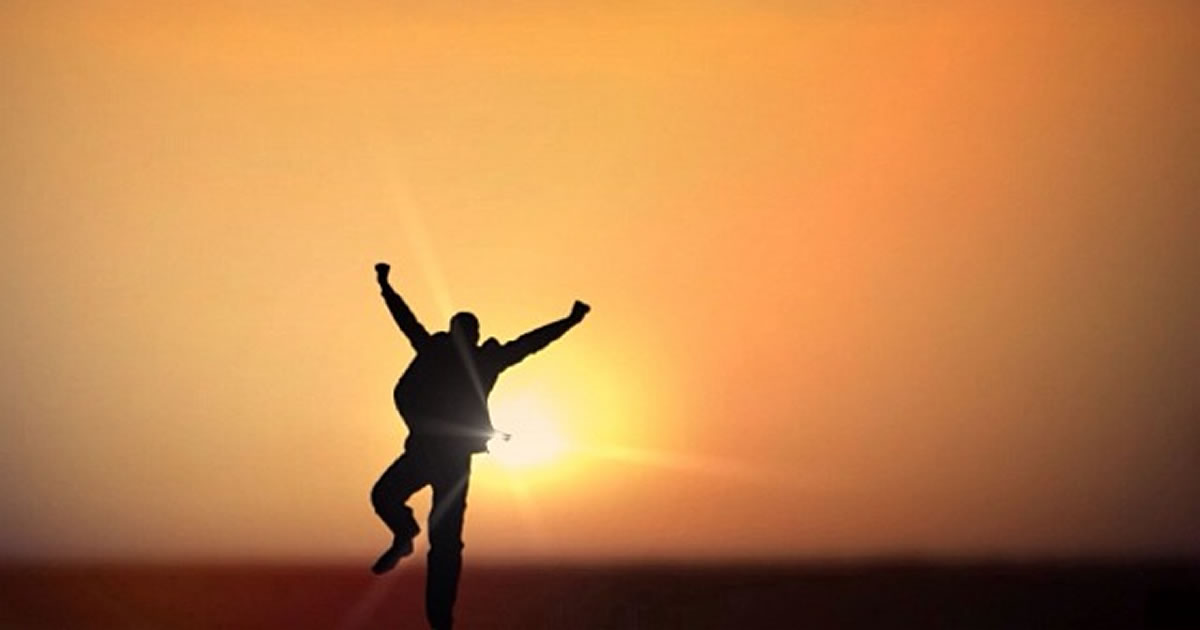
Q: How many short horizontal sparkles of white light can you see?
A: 2